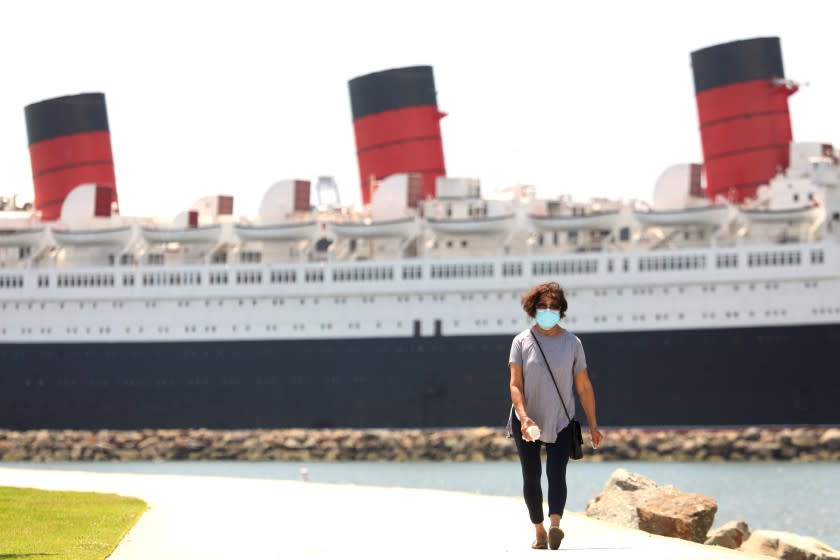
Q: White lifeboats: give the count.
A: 9